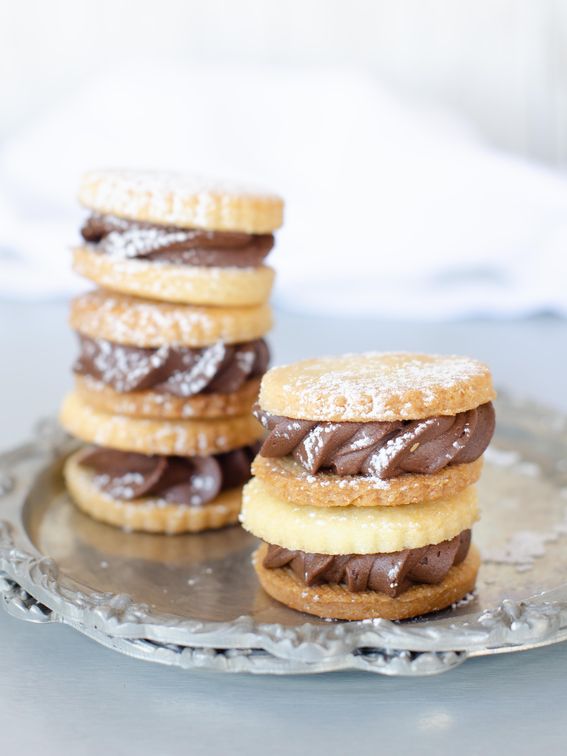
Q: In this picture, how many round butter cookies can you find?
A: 10